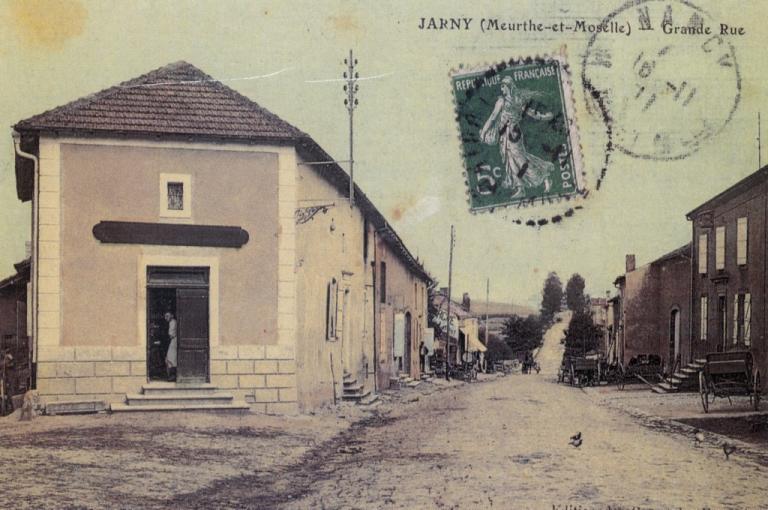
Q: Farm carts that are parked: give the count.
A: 3